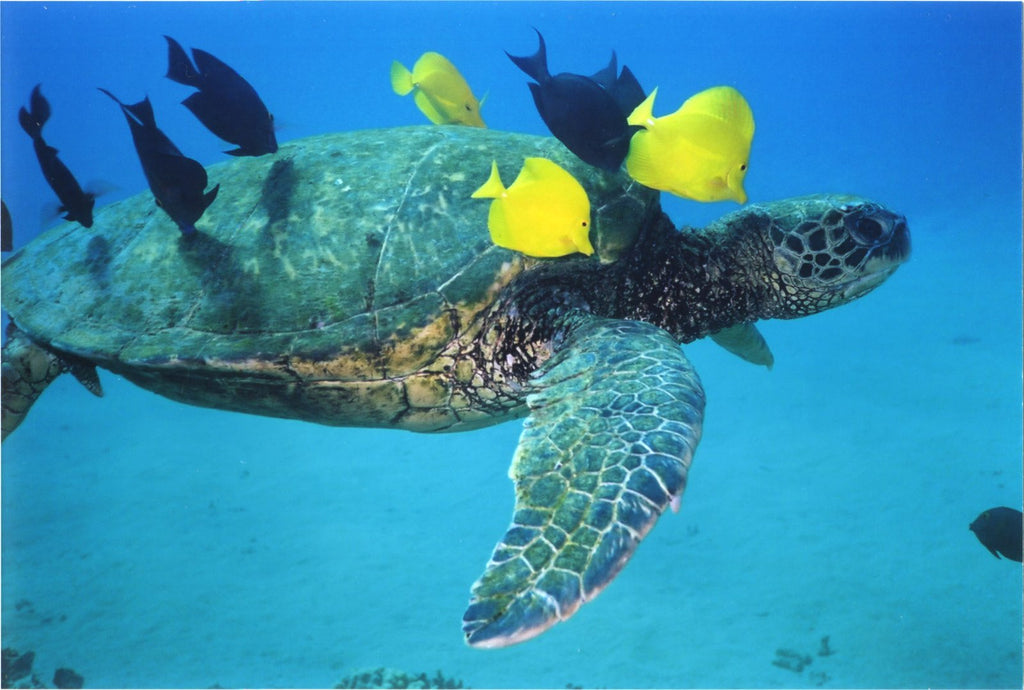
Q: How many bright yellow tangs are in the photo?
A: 3